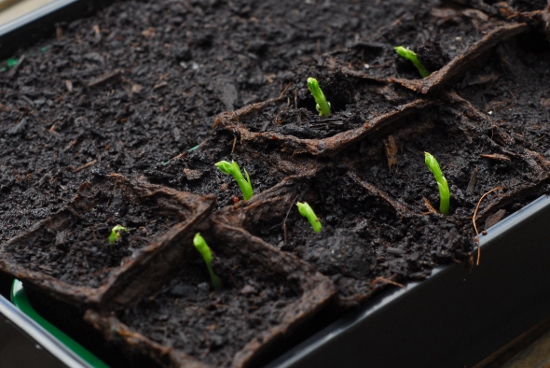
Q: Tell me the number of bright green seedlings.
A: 7